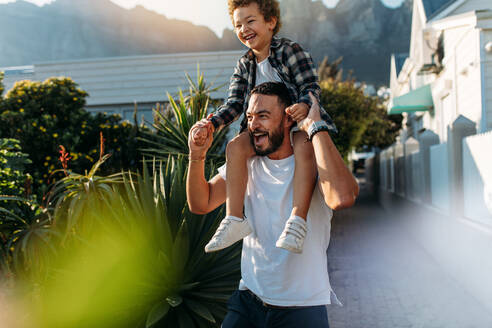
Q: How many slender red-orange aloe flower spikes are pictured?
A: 2